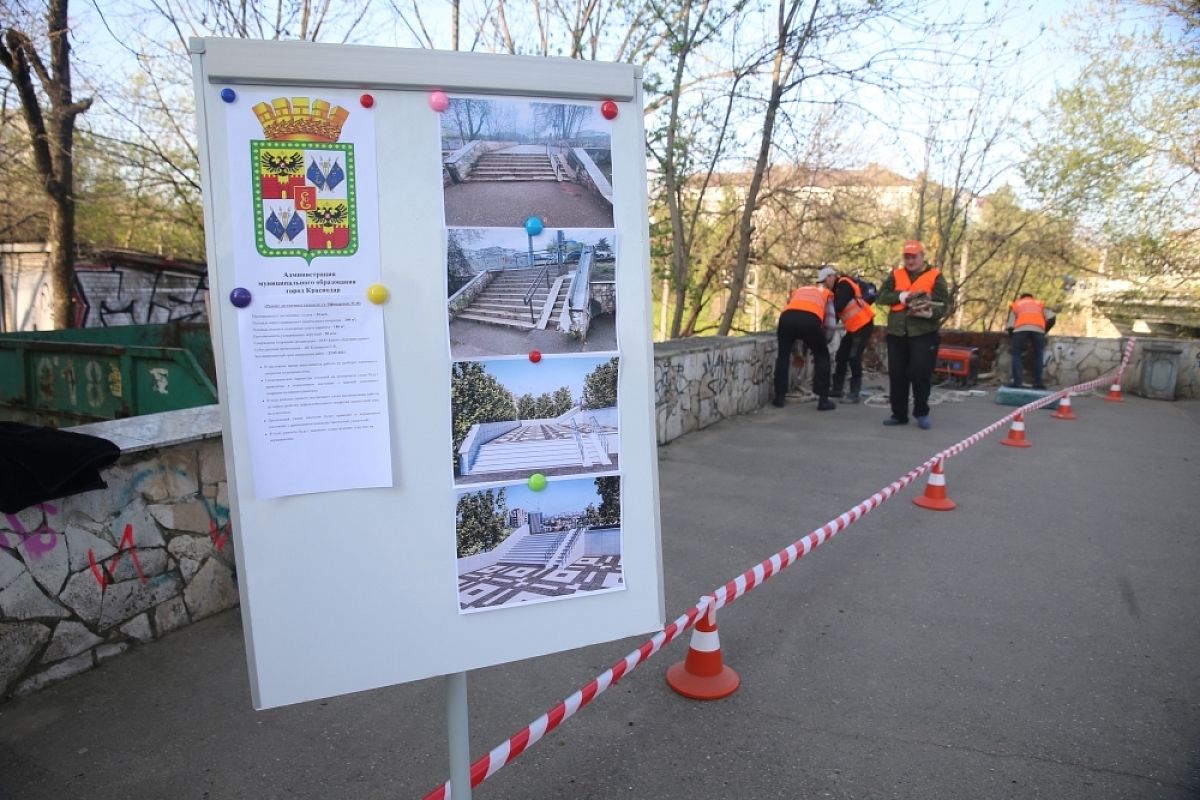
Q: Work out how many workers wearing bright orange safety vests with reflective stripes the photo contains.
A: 4